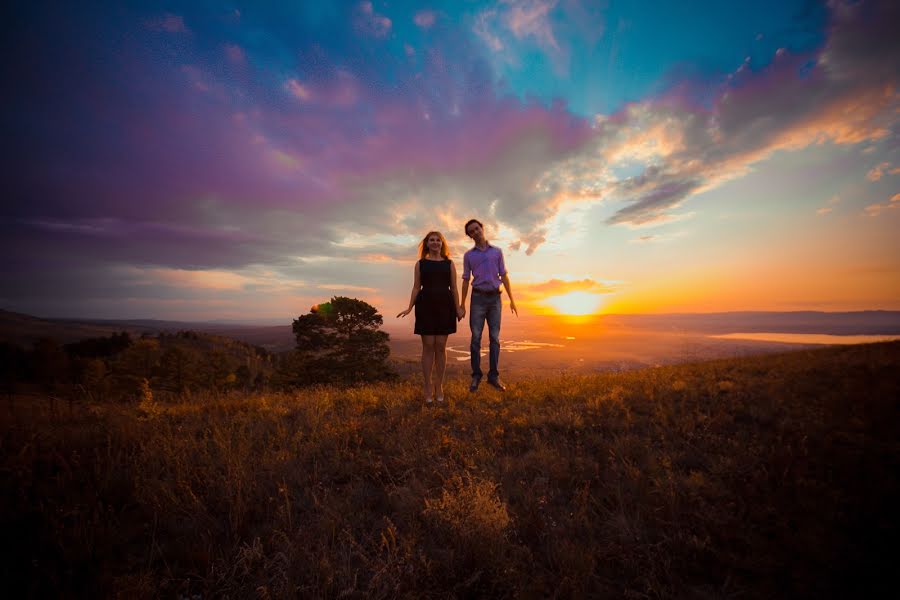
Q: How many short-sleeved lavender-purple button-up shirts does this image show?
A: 1